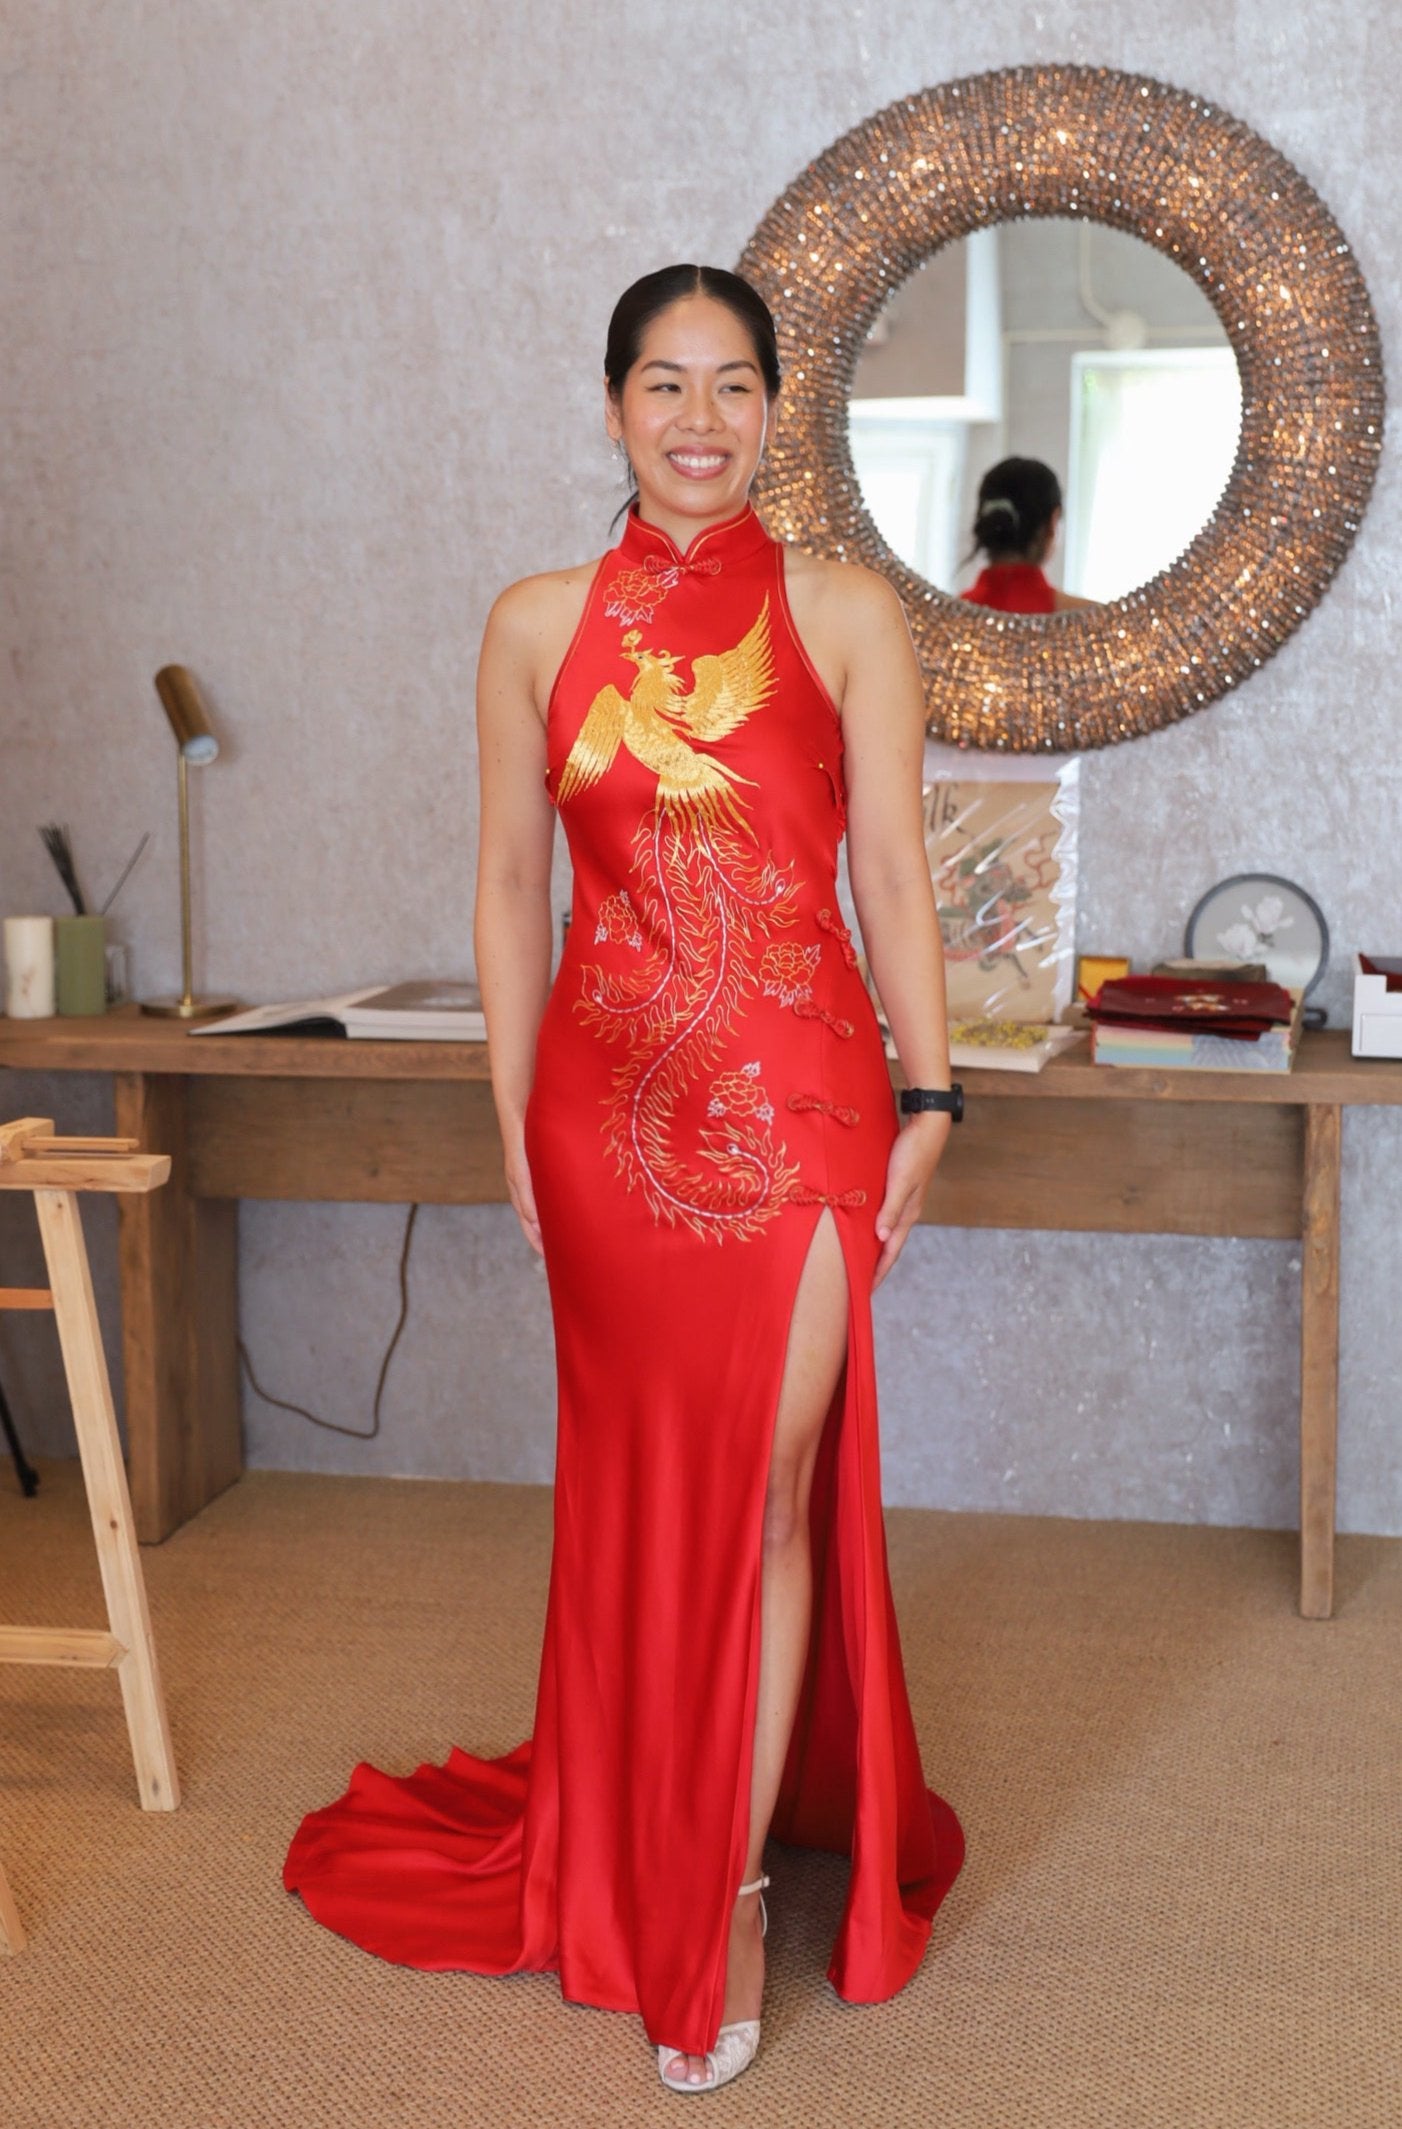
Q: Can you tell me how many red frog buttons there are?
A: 5